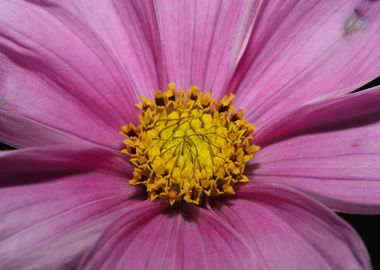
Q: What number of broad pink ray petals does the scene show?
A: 8